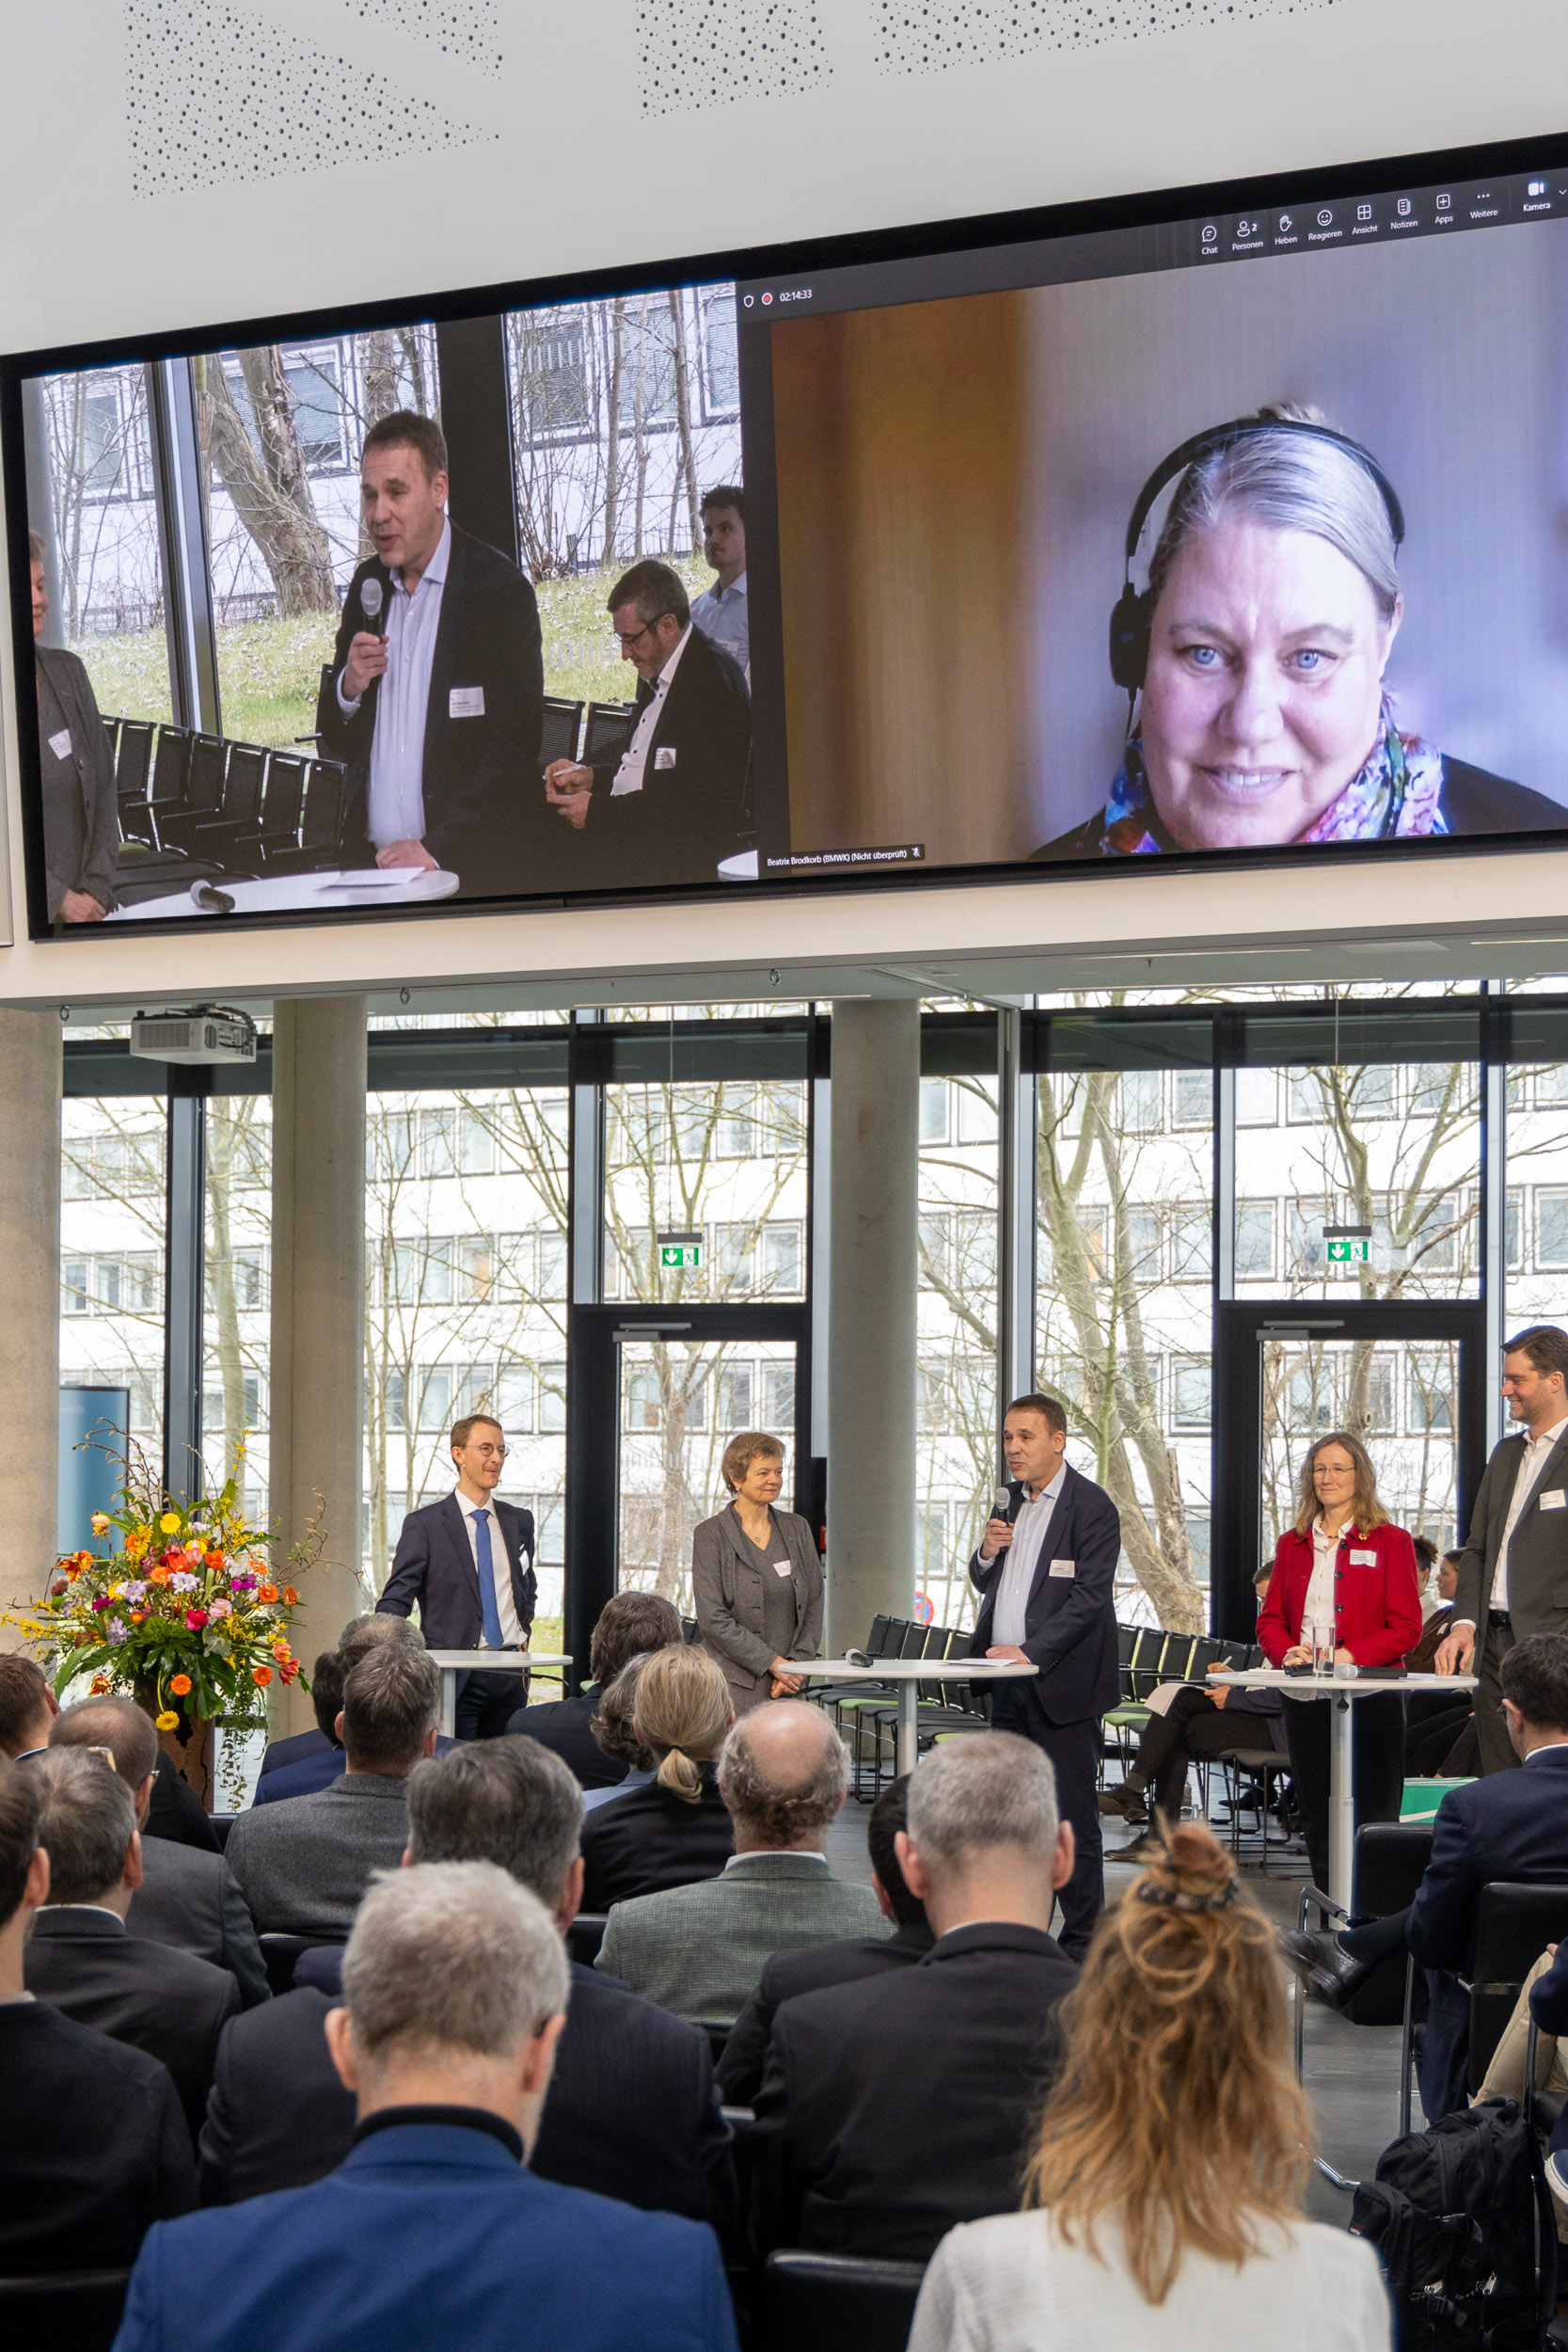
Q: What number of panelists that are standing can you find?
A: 5